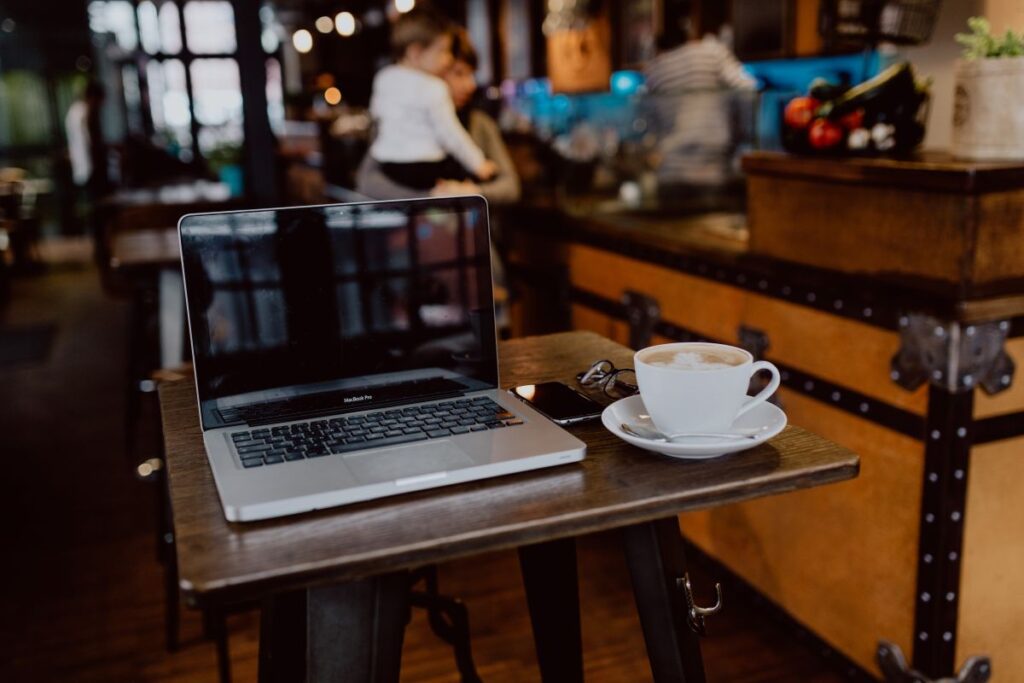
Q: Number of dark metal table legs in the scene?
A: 4